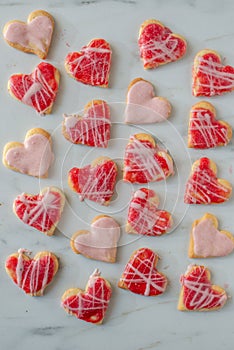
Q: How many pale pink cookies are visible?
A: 5